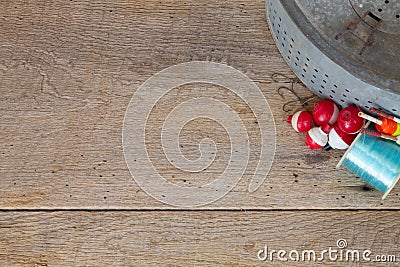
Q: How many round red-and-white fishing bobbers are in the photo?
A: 5